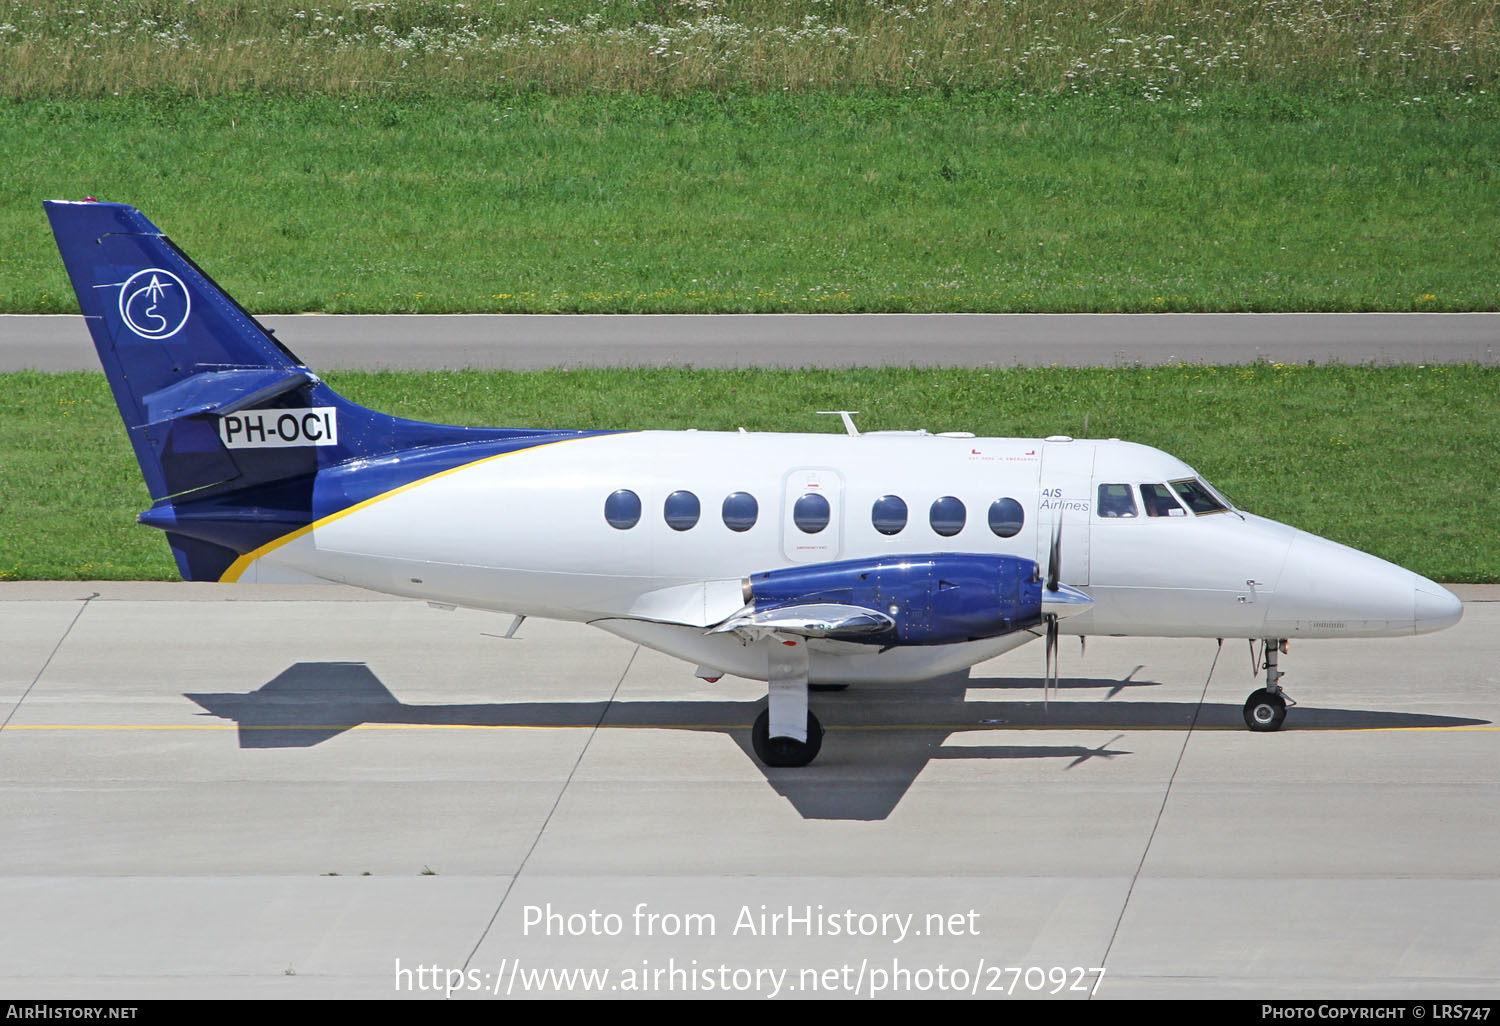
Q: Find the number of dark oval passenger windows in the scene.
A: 7